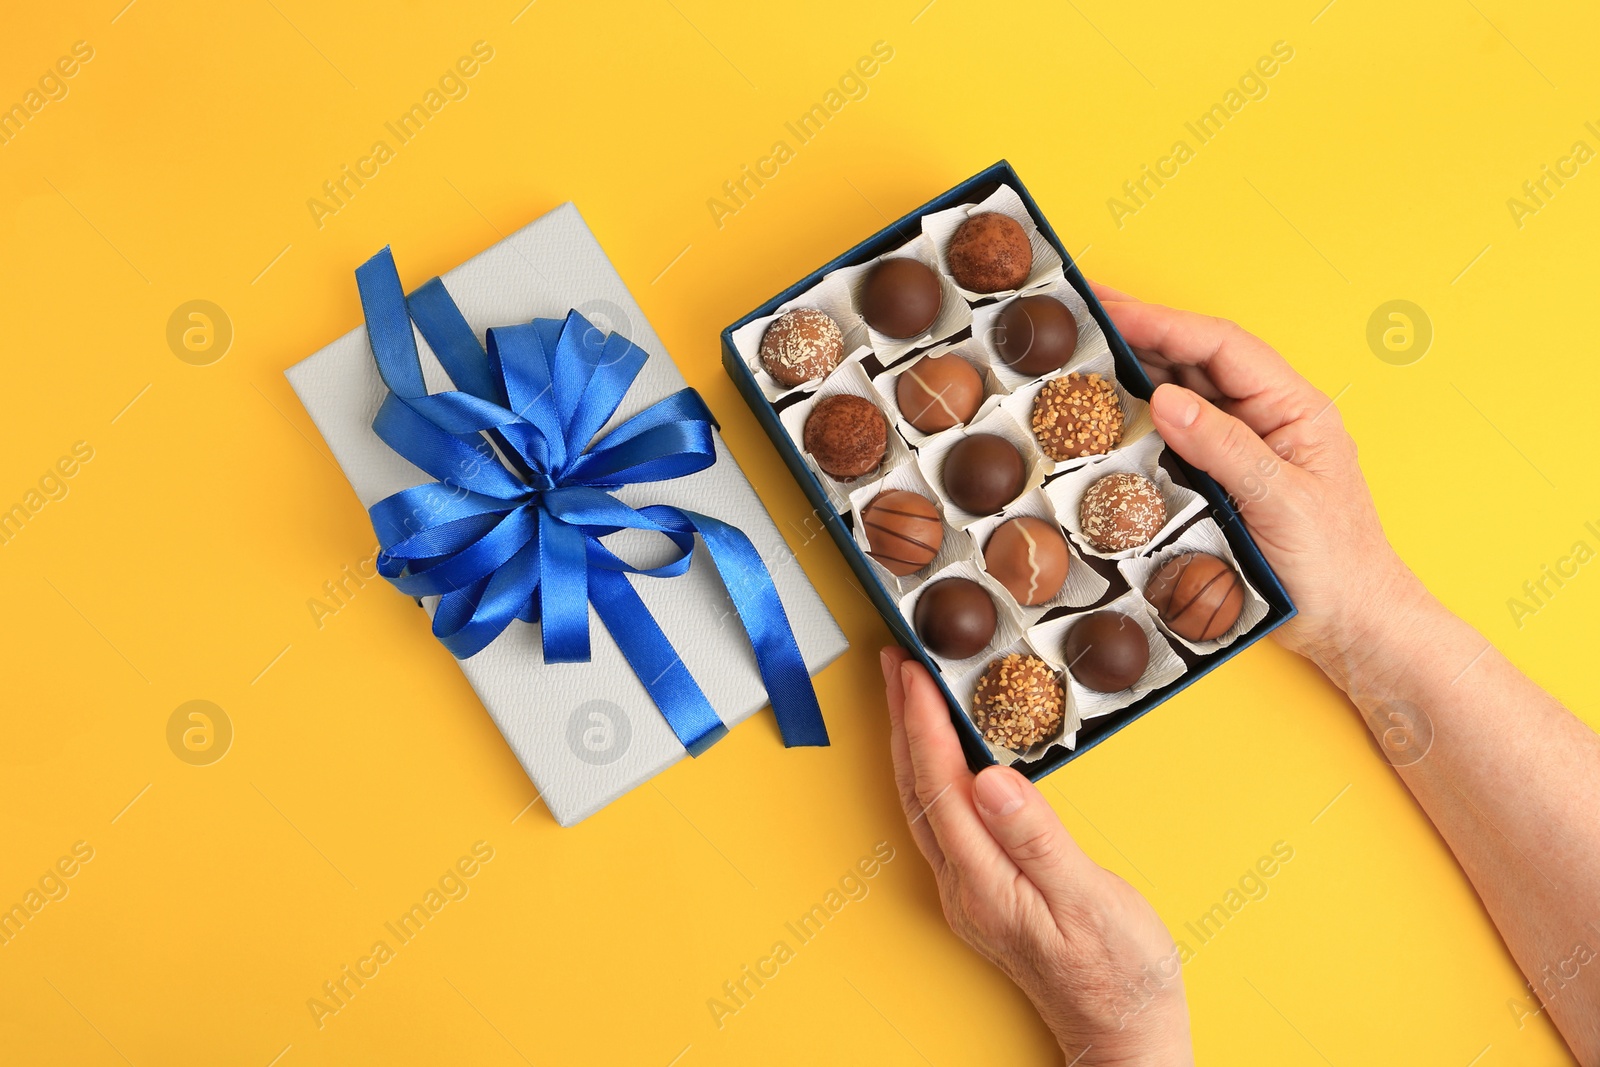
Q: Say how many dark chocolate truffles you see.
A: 5